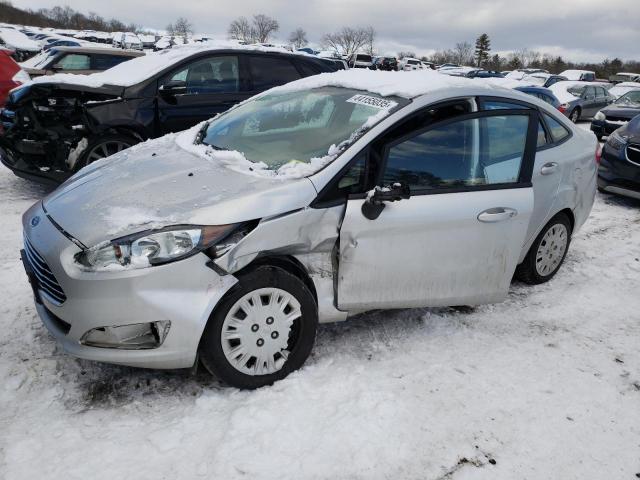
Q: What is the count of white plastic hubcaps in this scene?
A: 2